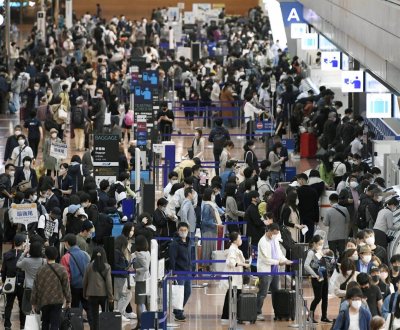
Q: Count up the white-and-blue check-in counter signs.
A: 5